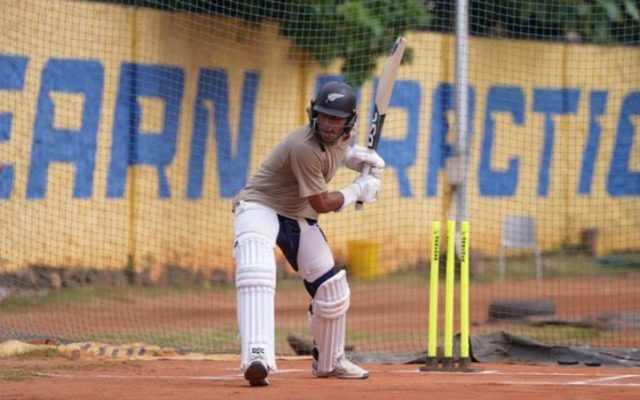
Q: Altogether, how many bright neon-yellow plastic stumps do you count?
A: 3